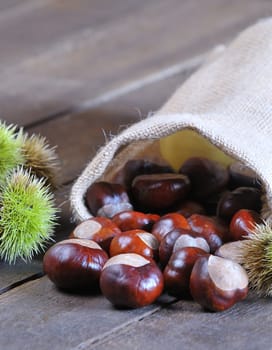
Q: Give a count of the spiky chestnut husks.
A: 4